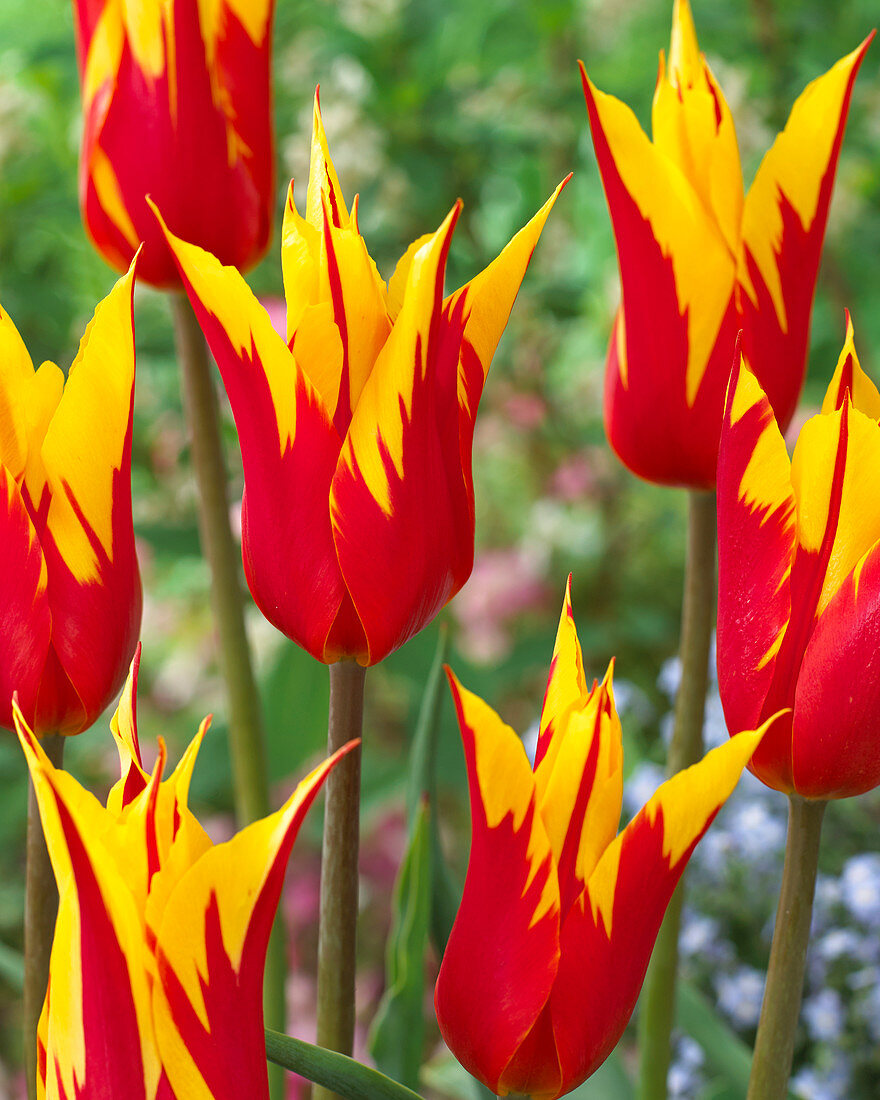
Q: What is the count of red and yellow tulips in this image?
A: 7